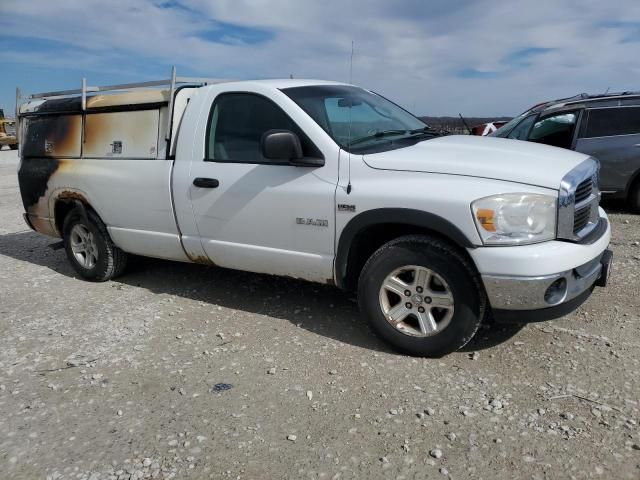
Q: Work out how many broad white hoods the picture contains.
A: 1